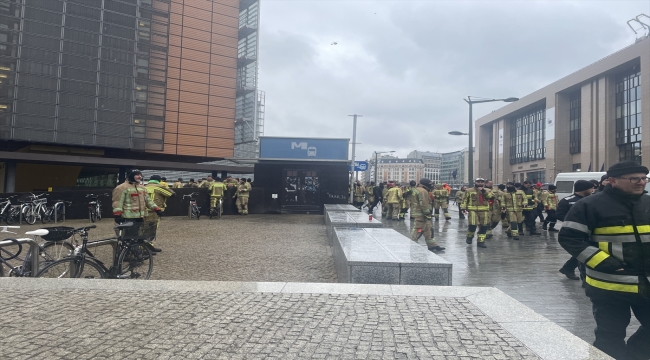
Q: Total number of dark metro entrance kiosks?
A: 1